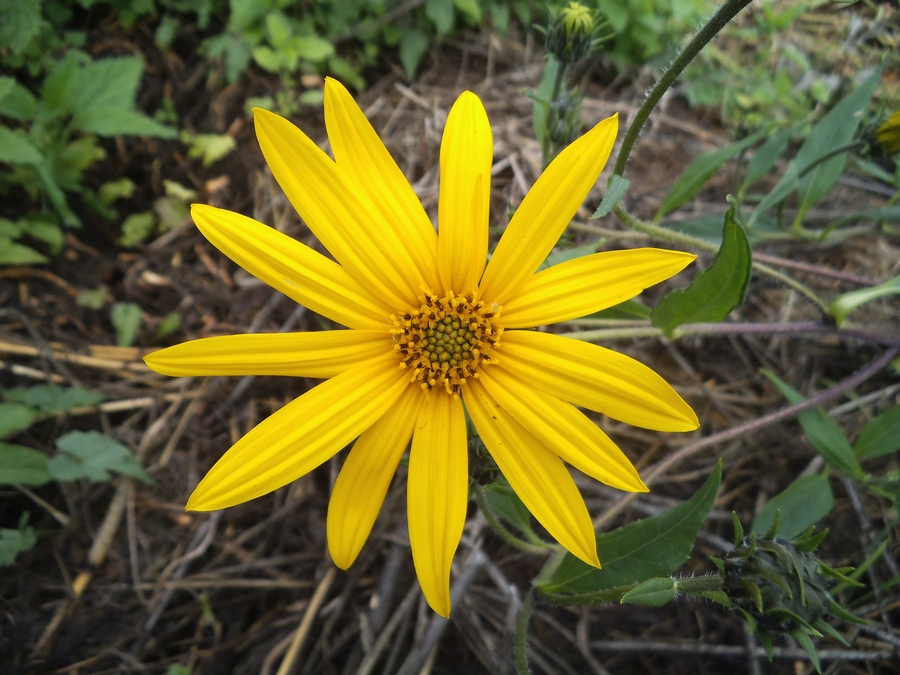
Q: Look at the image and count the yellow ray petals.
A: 13